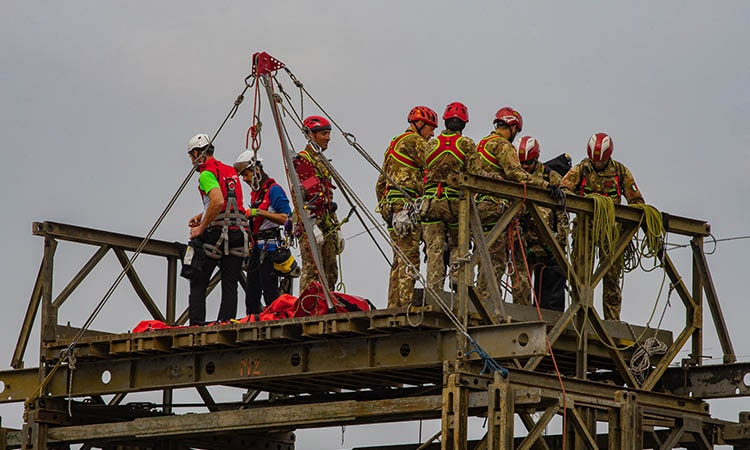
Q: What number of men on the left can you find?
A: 3